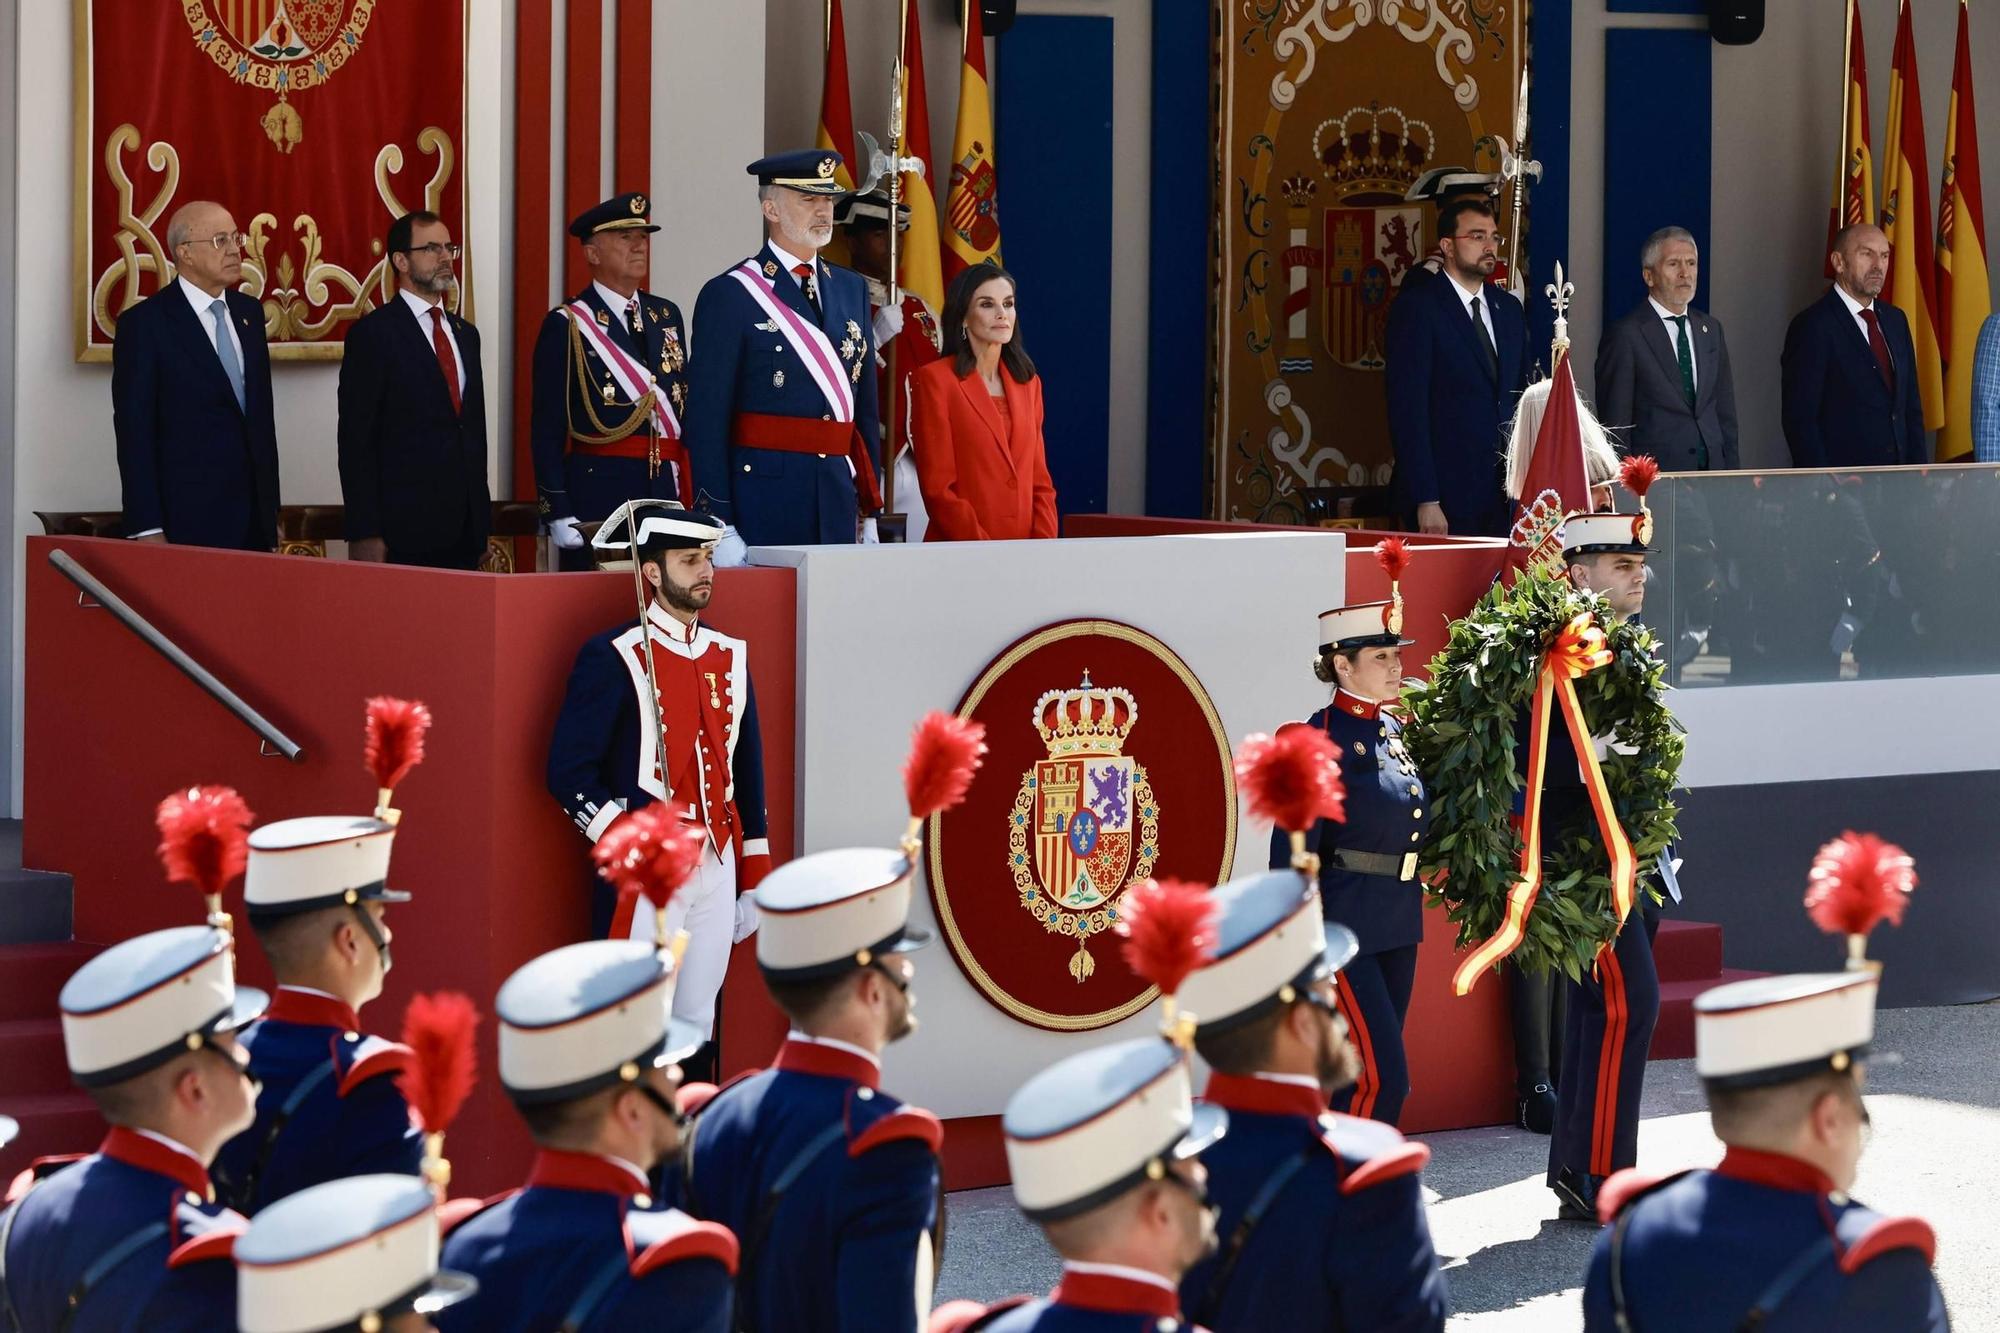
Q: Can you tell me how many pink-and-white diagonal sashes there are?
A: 2